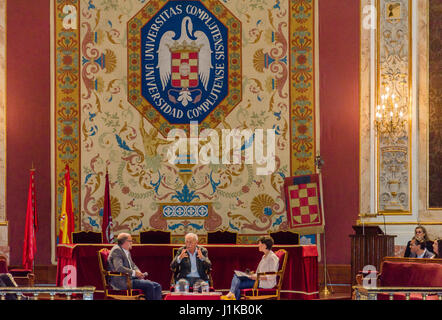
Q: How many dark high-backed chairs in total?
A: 4